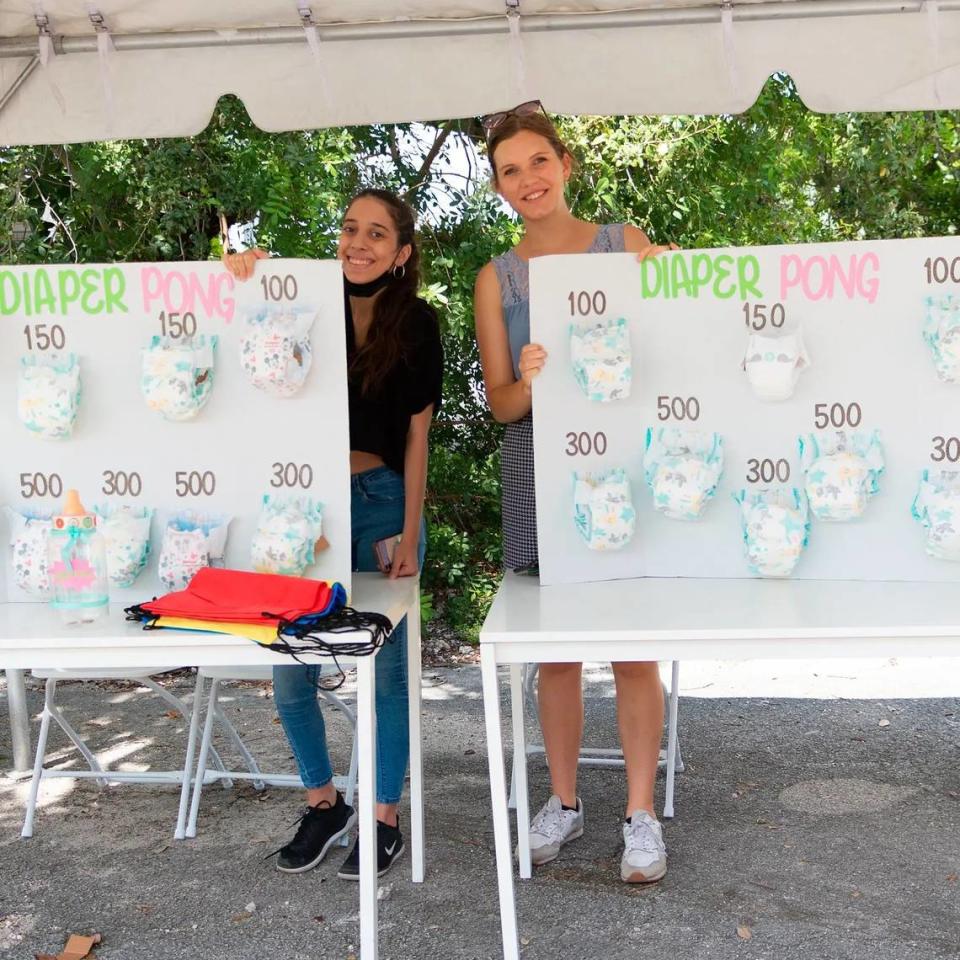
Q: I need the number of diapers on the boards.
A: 15